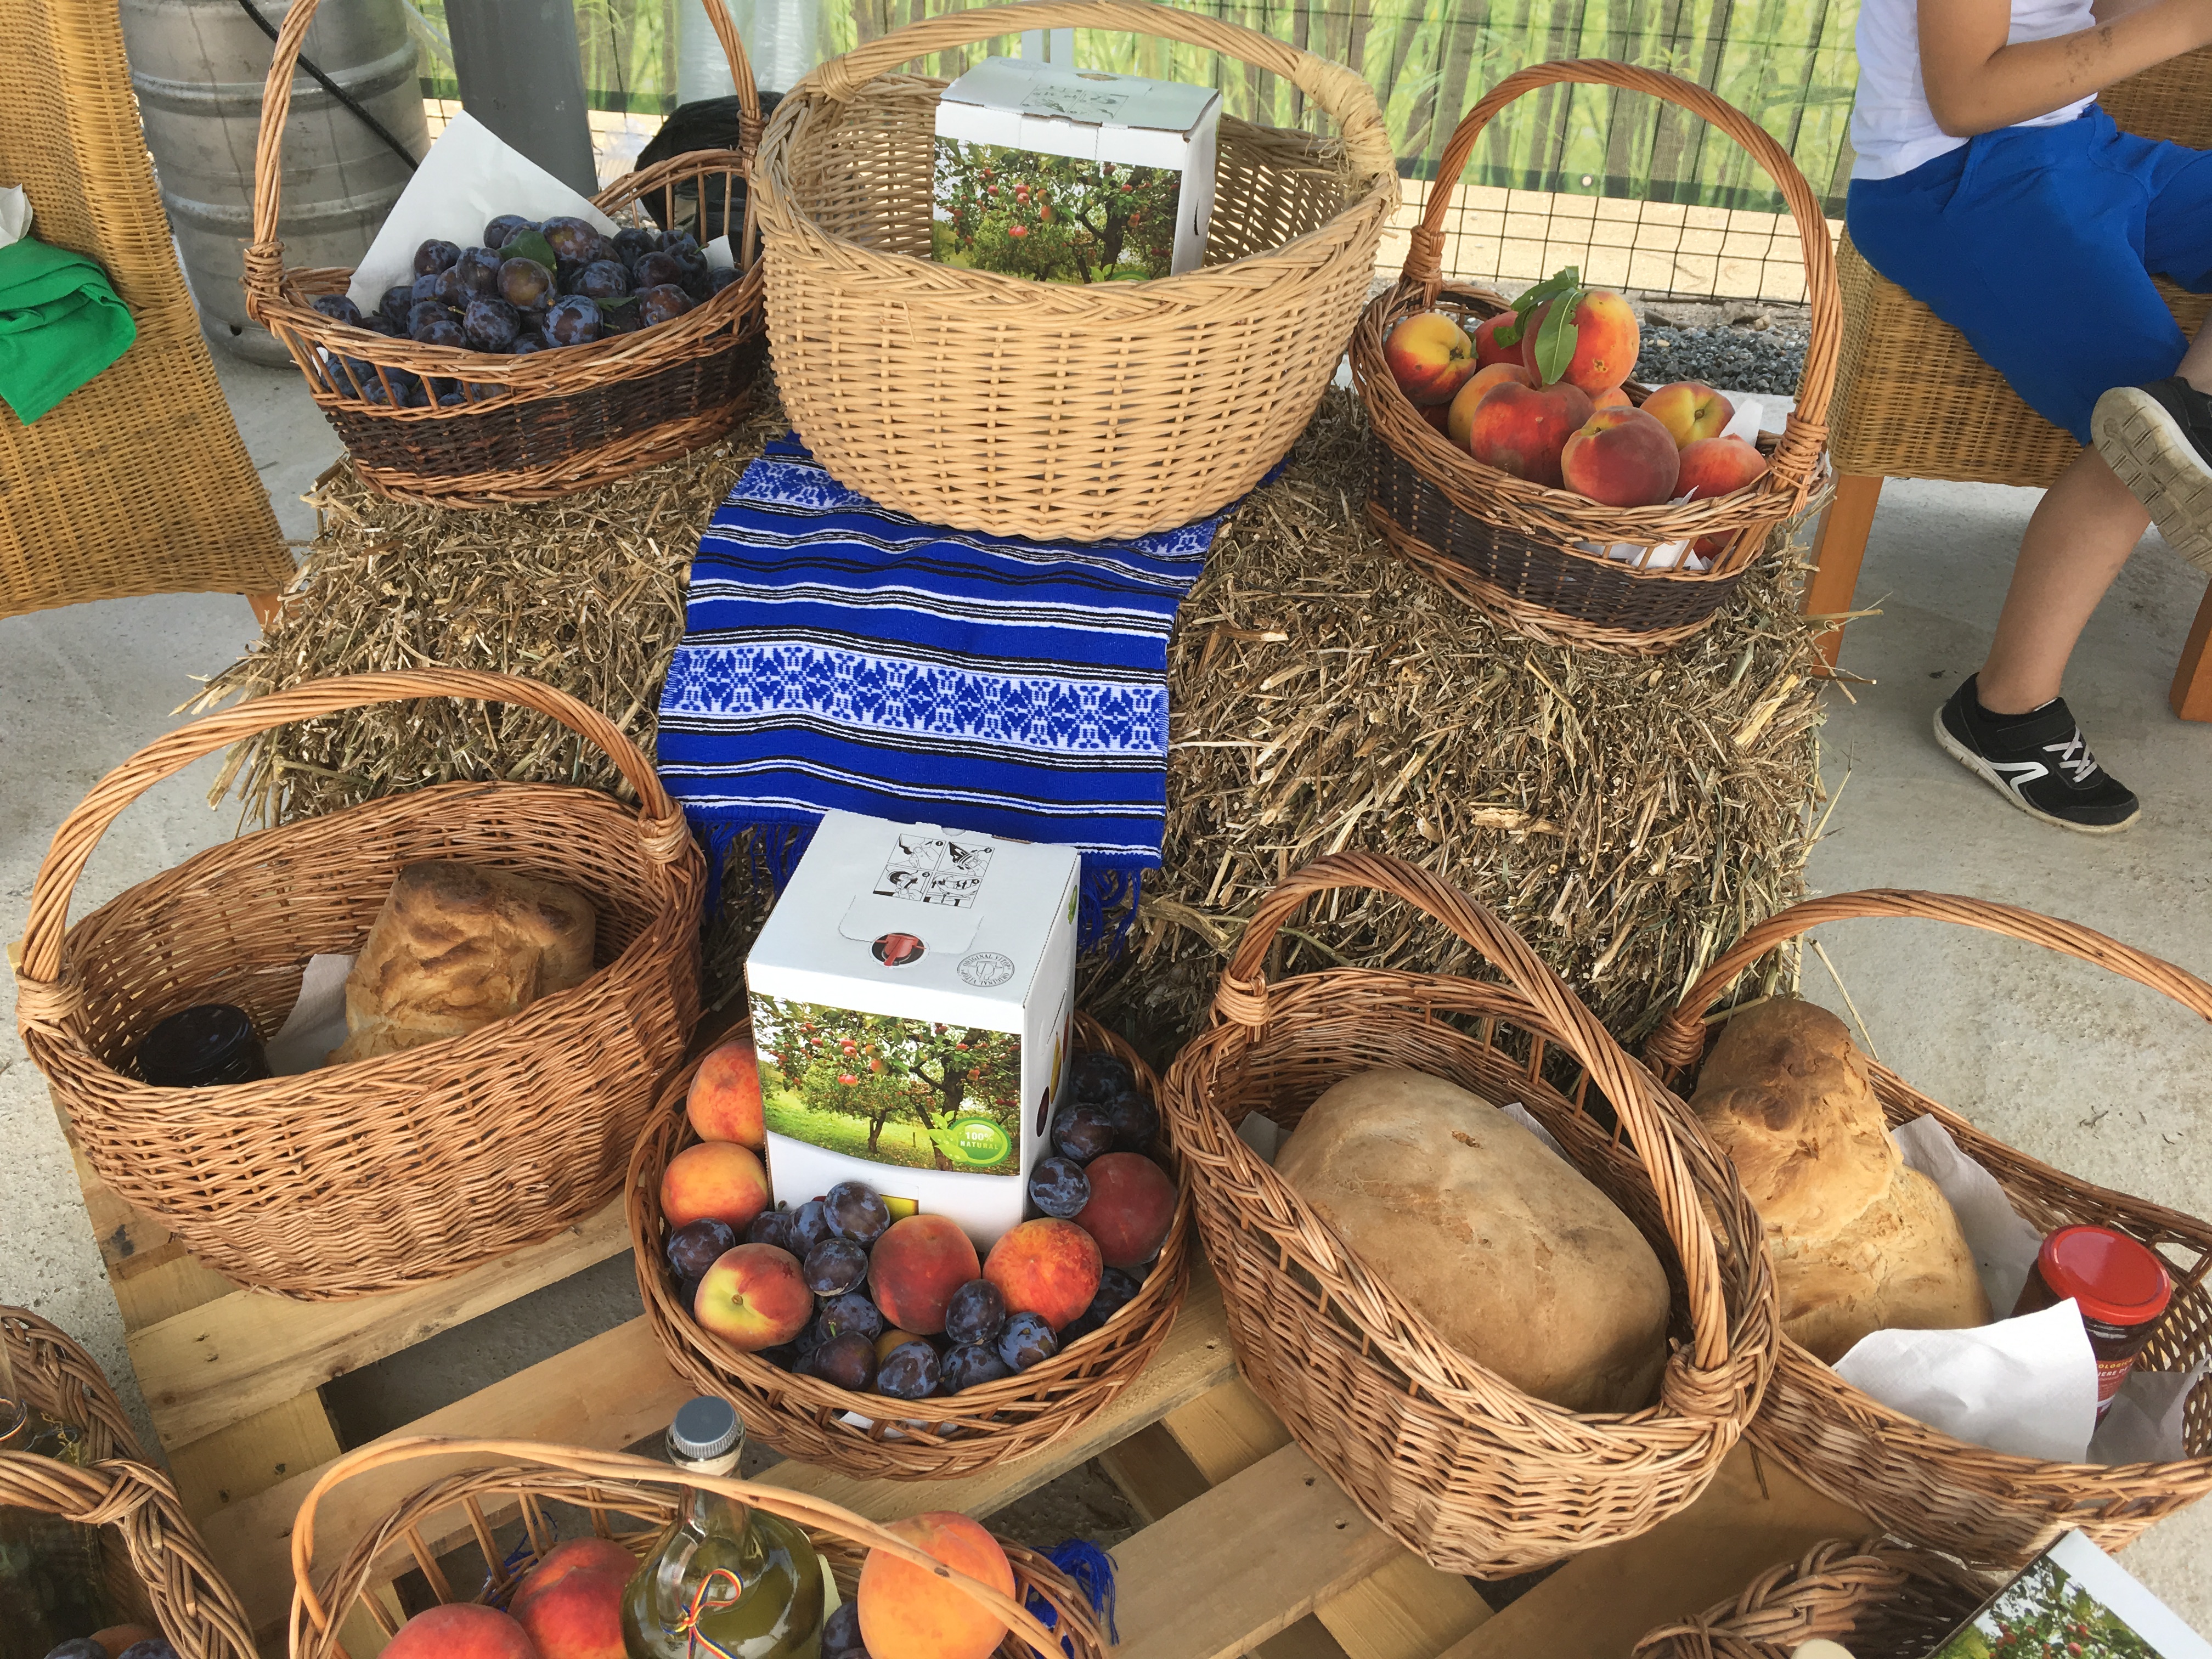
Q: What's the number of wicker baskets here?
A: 10